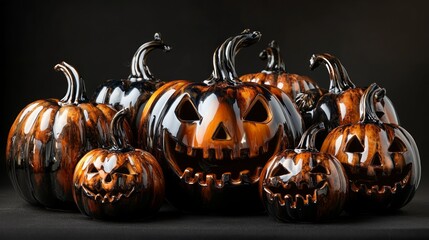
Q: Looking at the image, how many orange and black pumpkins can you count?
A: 8